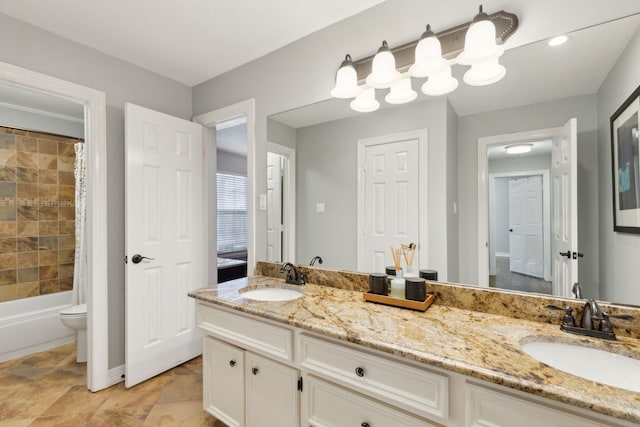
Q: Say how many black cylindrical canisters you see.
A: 2